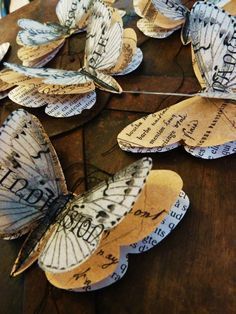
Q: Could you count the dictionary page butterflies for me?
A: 5